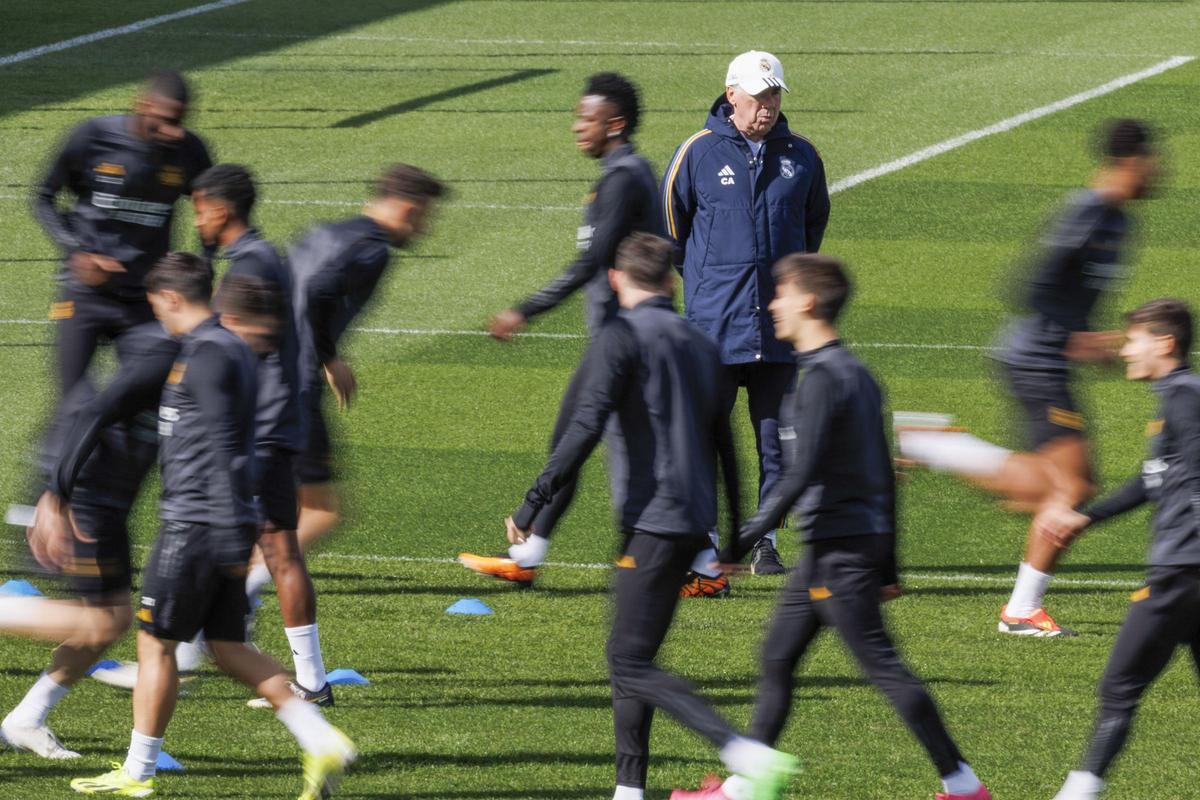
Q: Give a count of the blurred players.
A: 10